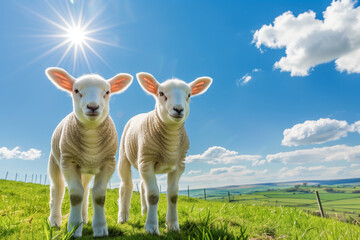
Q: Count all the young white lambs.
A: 2